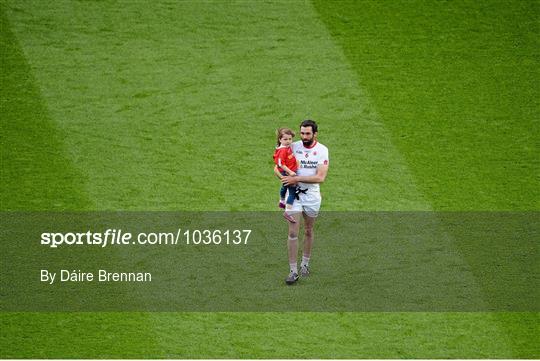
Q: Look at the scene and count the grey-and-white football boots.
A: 2